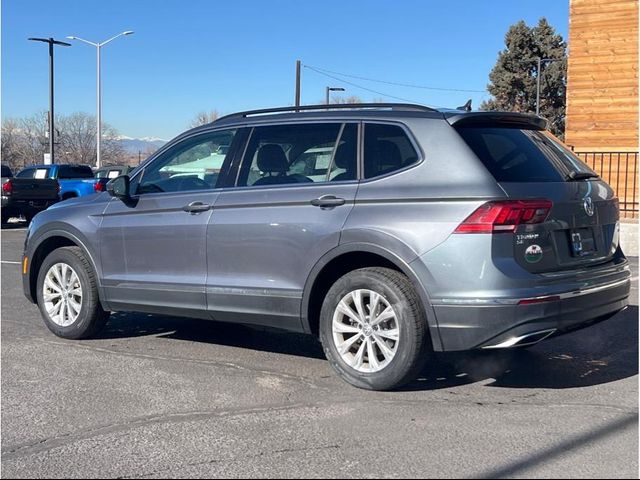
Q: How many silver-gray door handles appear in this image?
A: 2